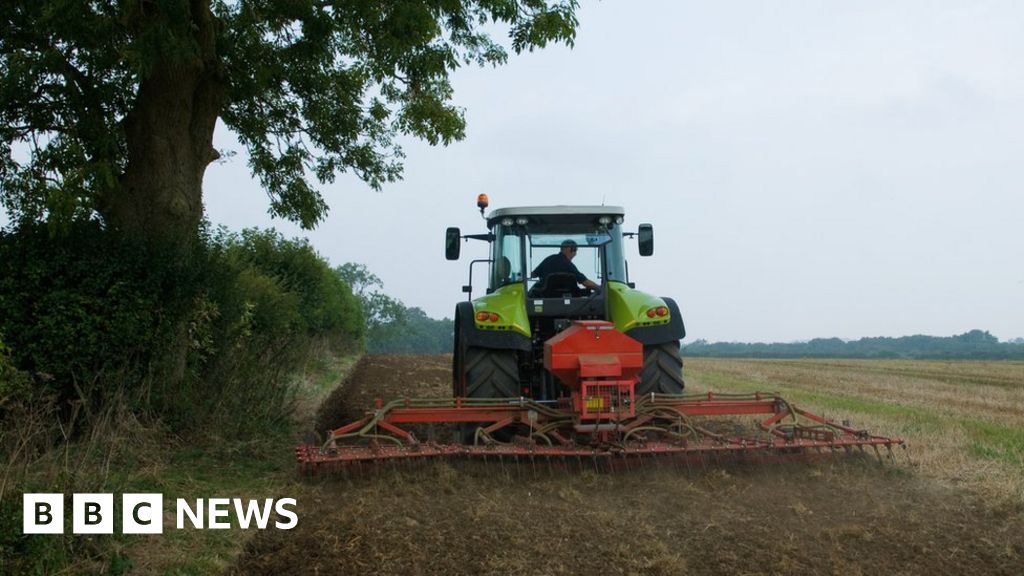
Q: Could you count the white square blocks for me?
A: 3